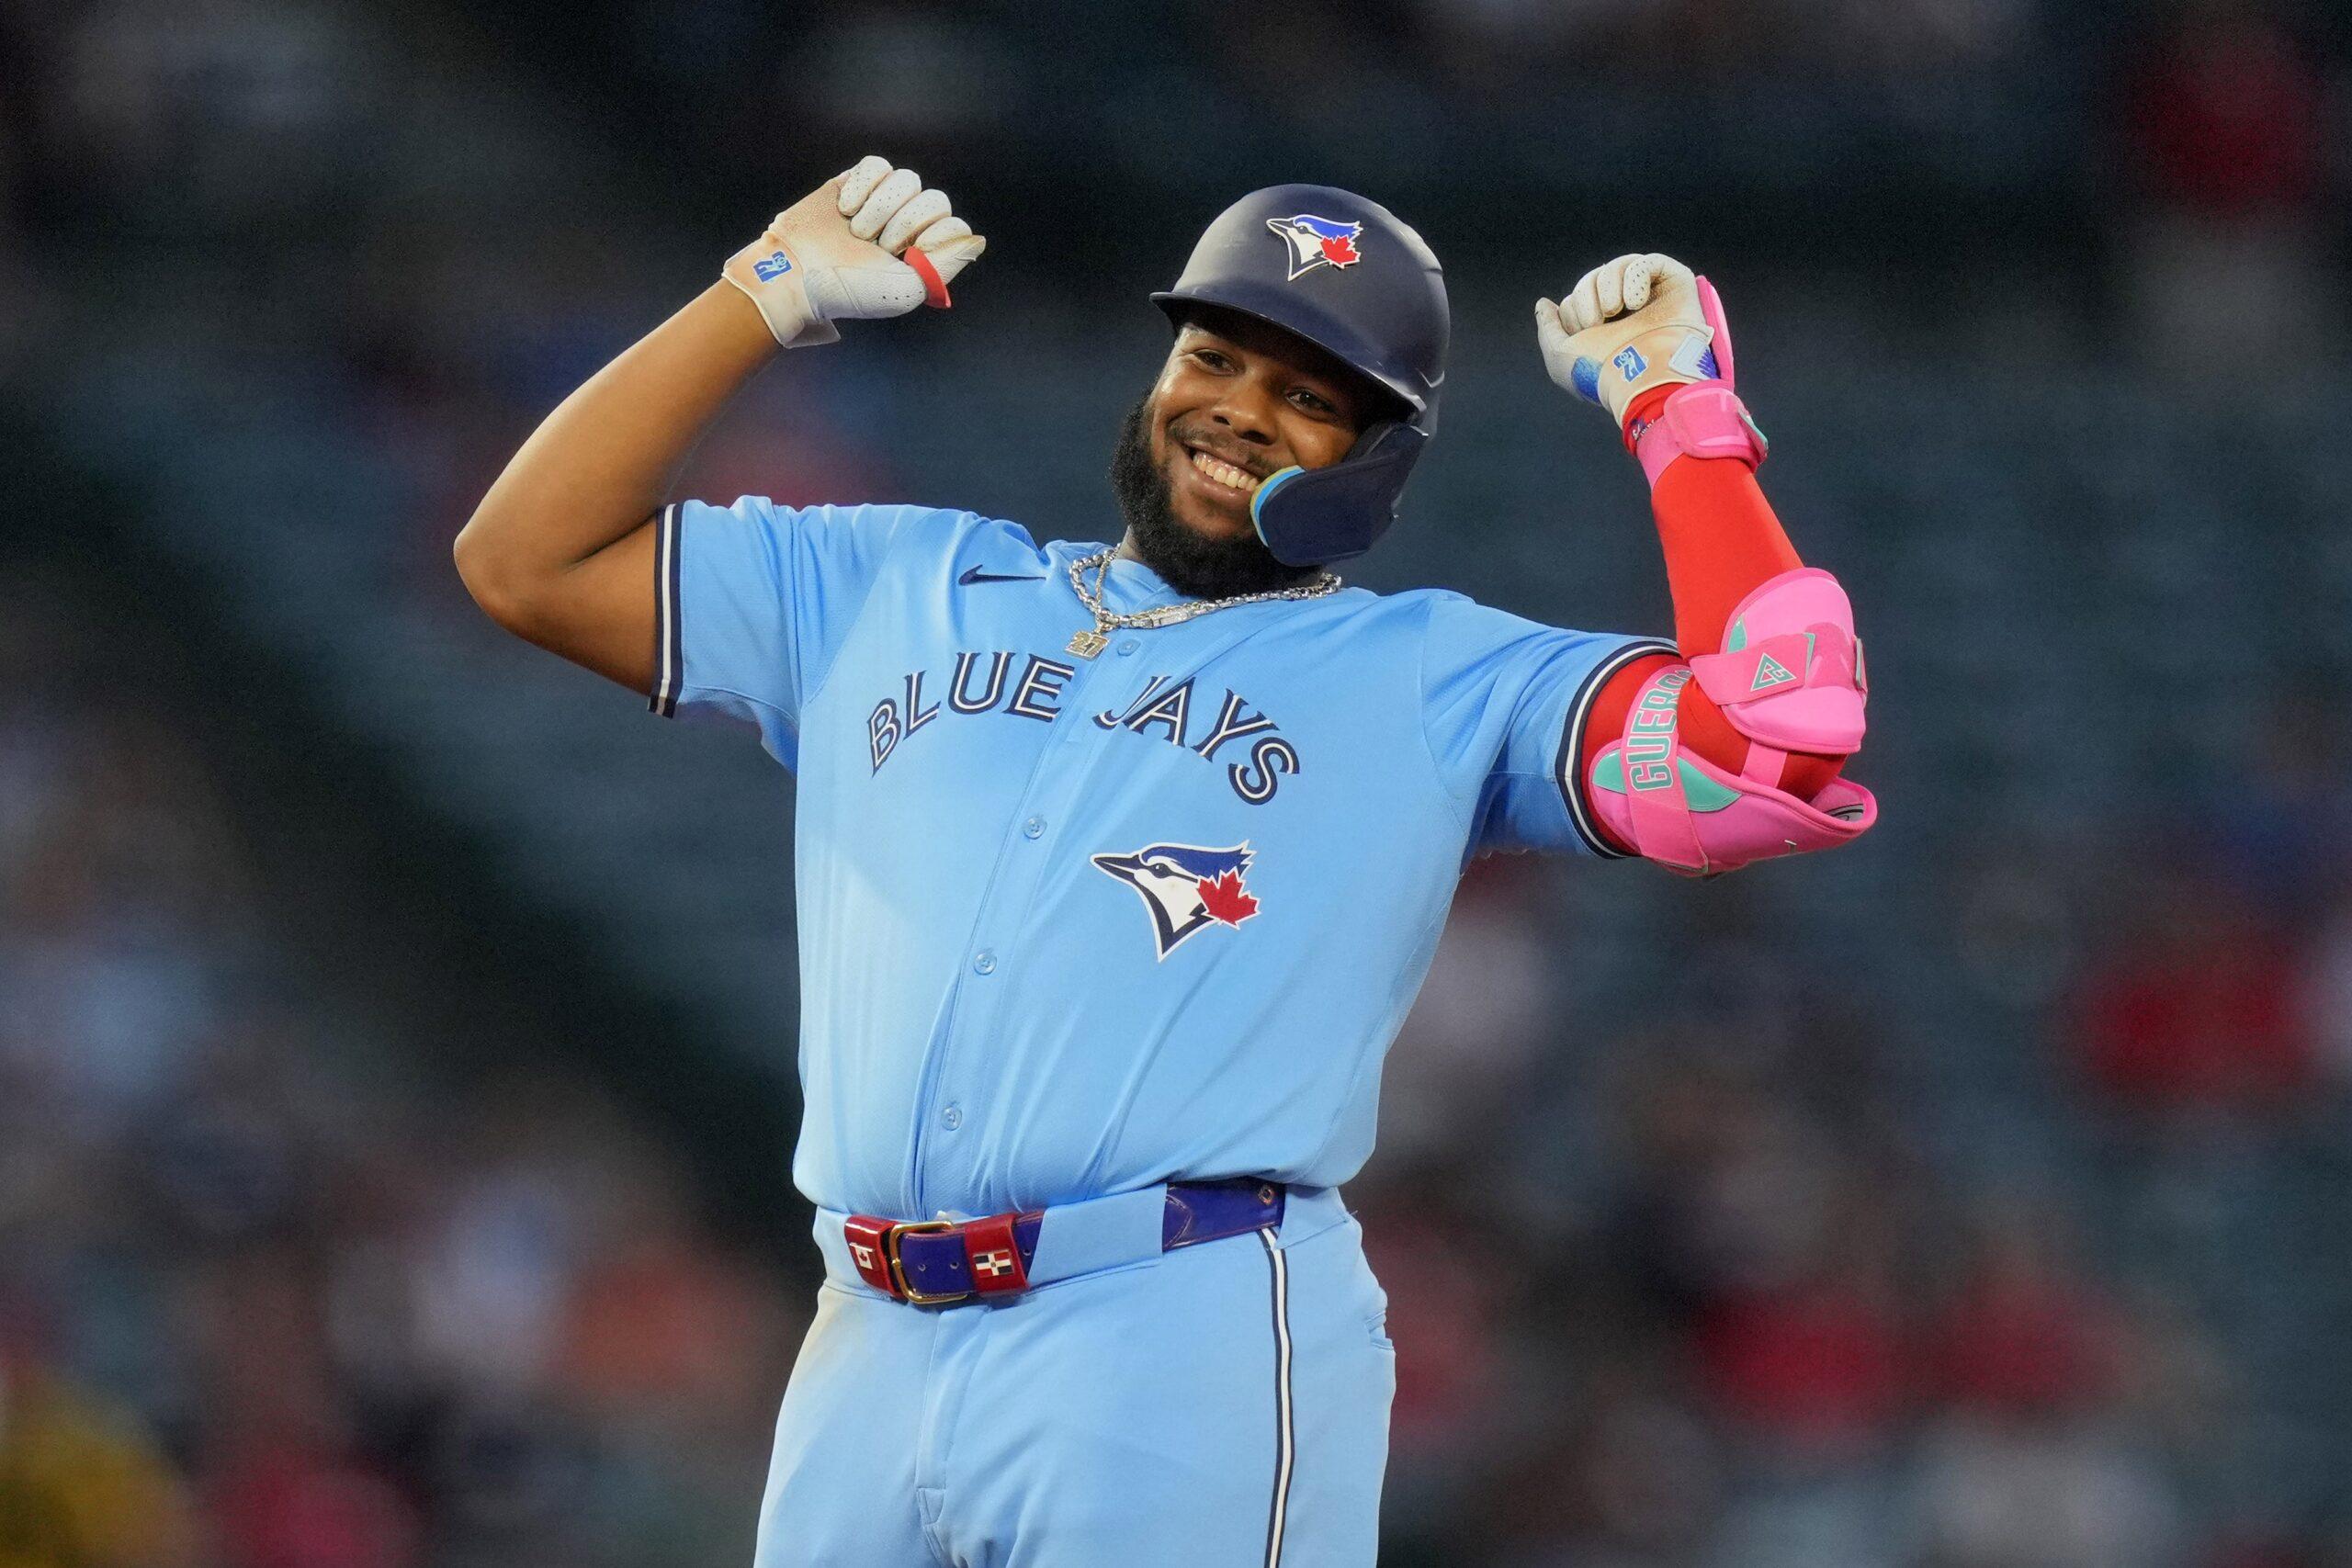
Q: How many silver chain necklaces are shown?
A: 2